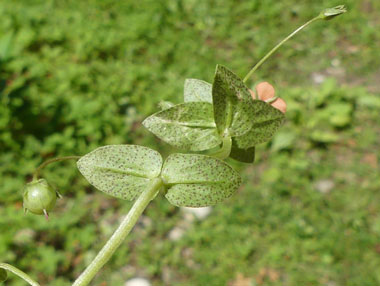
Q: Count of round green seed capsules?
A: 1